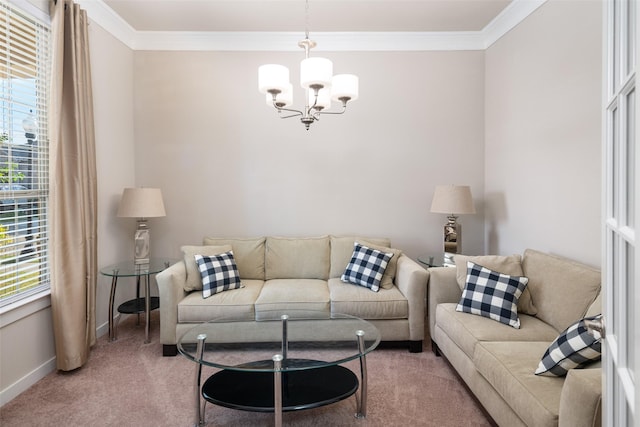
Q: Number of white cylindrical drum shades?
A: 5